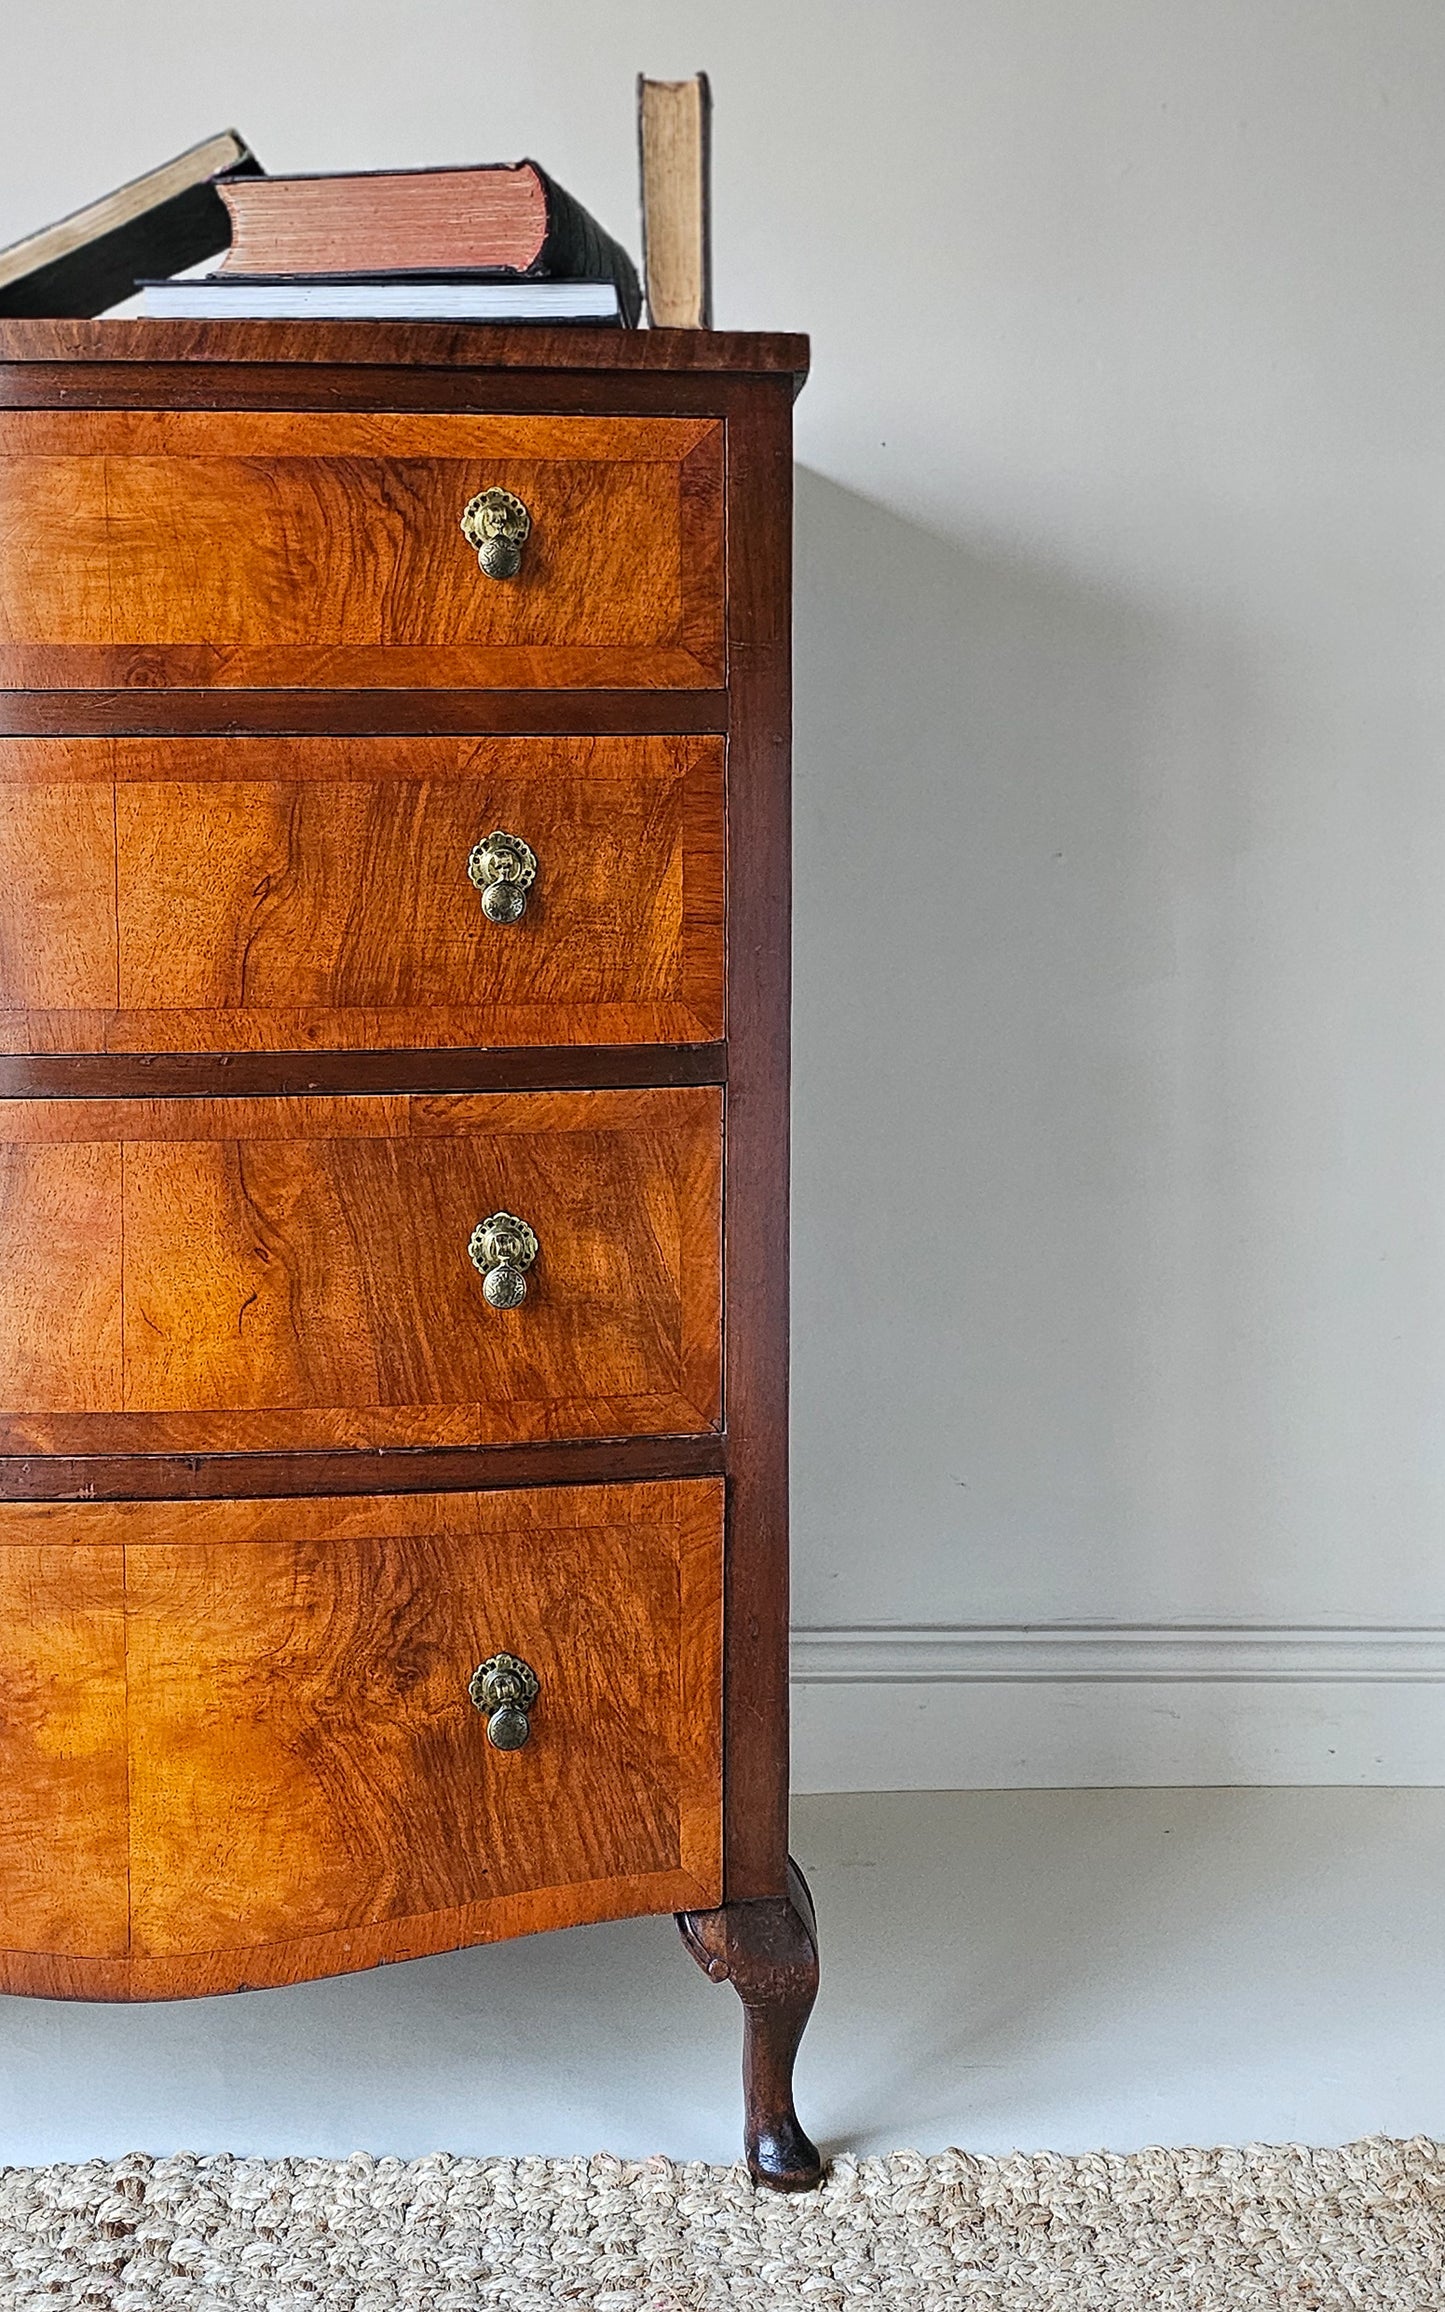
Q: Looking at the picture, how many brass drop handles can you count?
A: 4